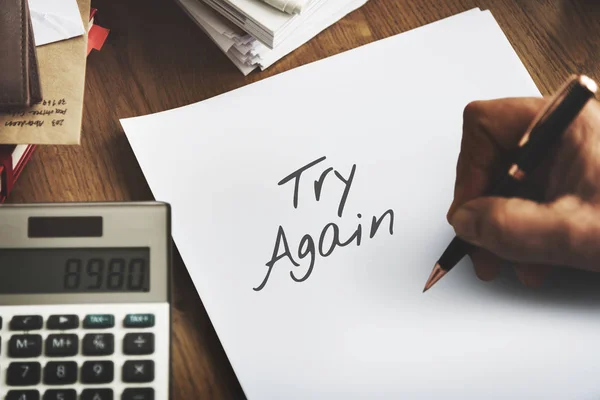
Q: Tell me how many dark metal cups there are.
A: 0